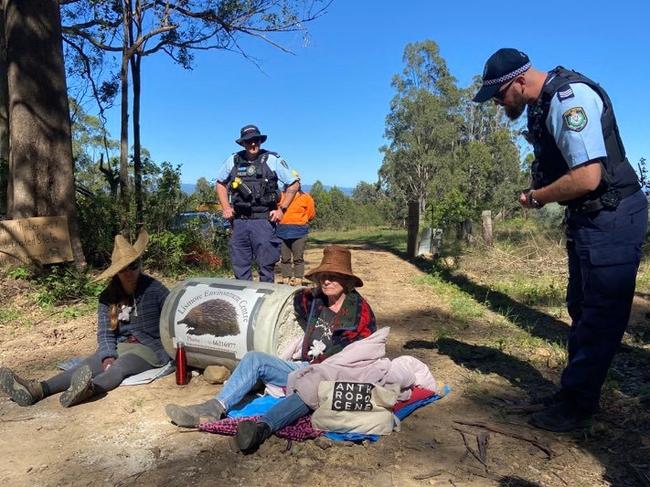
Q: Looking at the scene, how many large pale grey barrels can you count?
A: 1